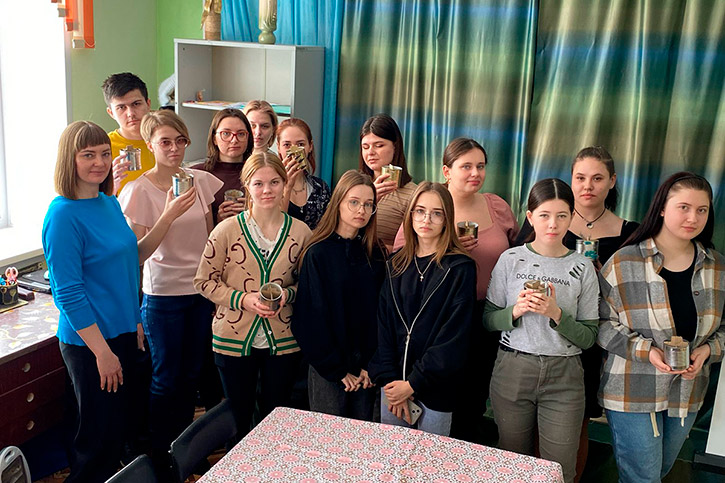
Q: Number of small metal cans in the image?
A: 10